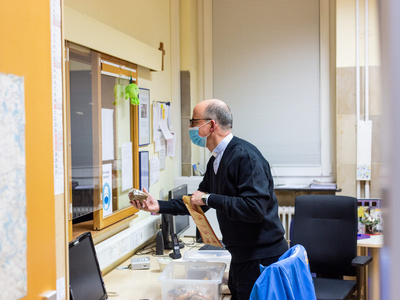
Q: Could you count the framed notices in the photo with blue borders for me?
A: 2